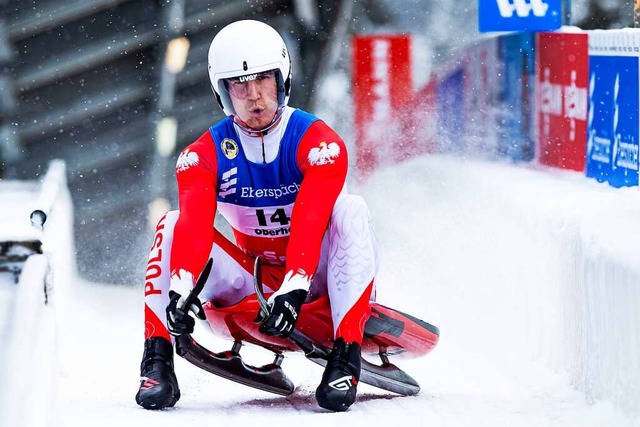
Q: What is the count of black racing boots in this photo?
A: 2